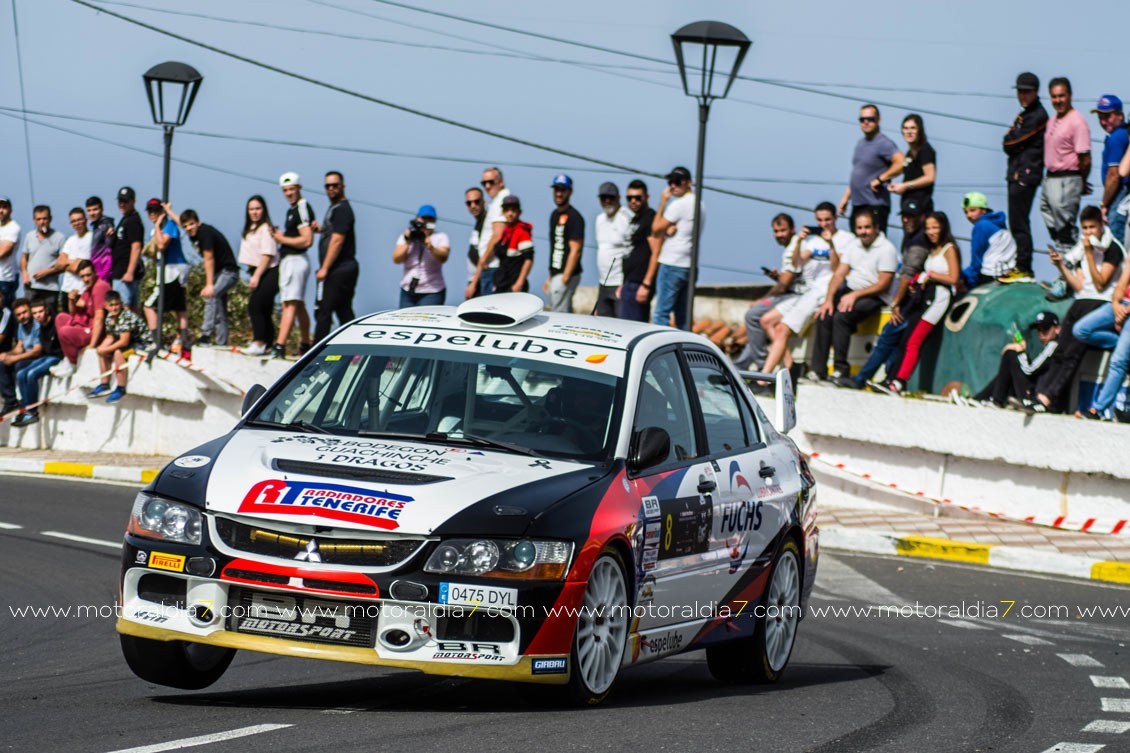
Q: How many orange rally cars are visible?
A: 0